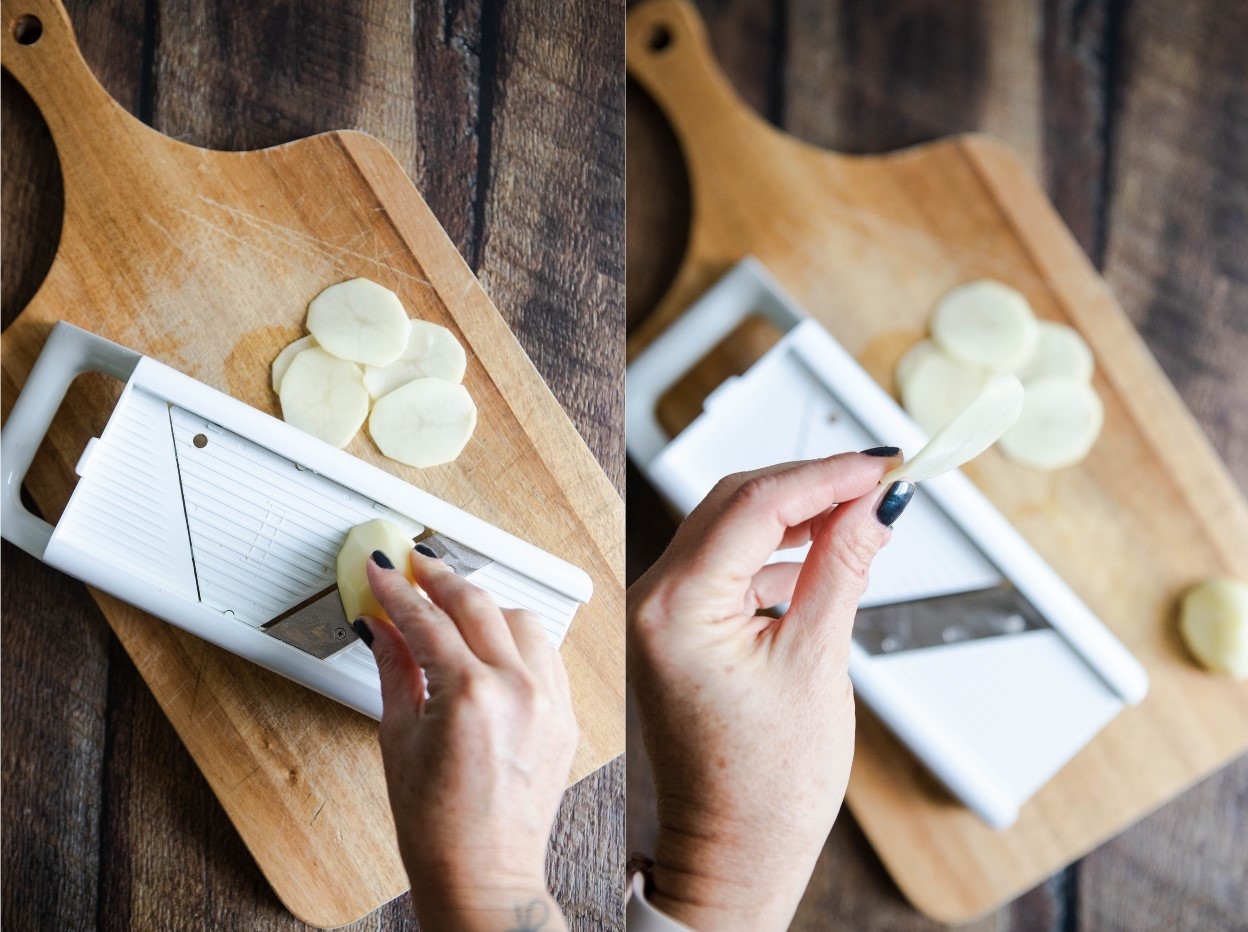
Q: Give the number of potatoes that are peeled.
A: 2